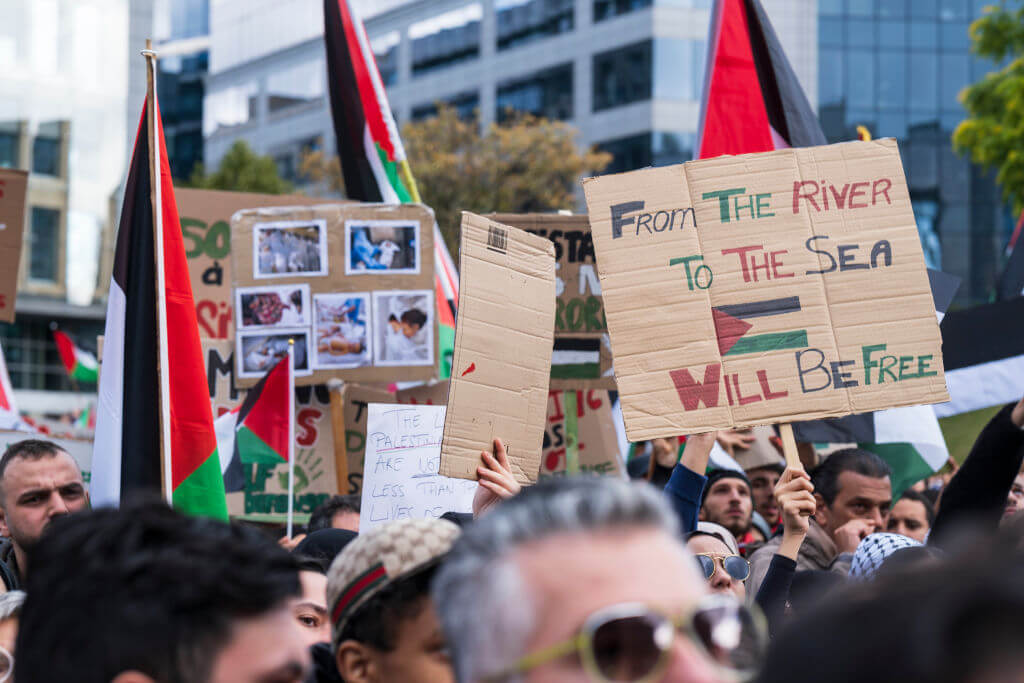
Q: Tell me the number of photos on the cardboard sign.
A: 6